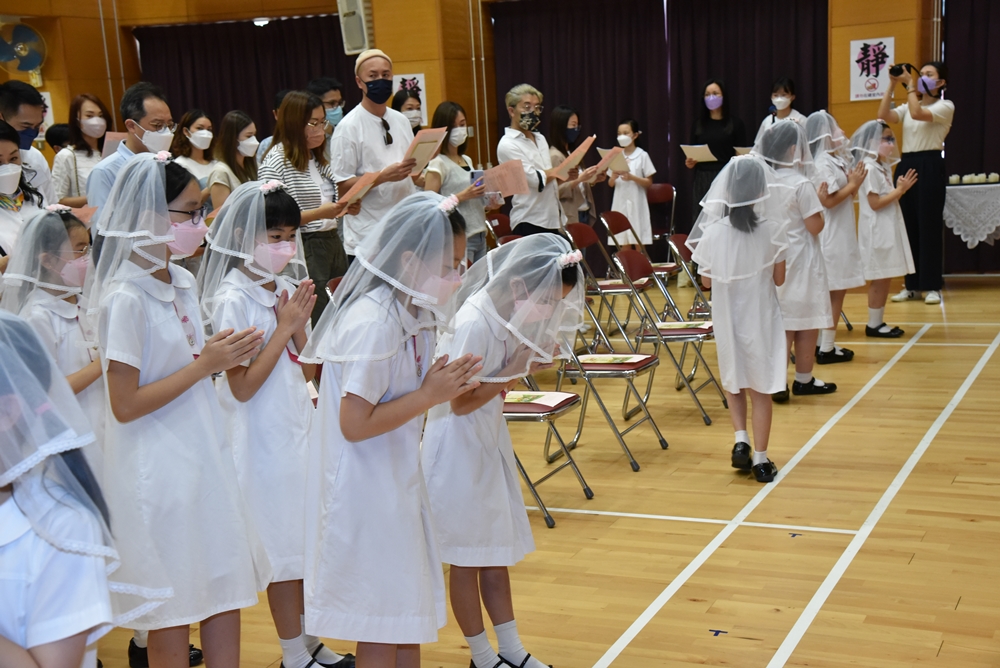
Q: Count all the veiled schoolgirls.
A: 10